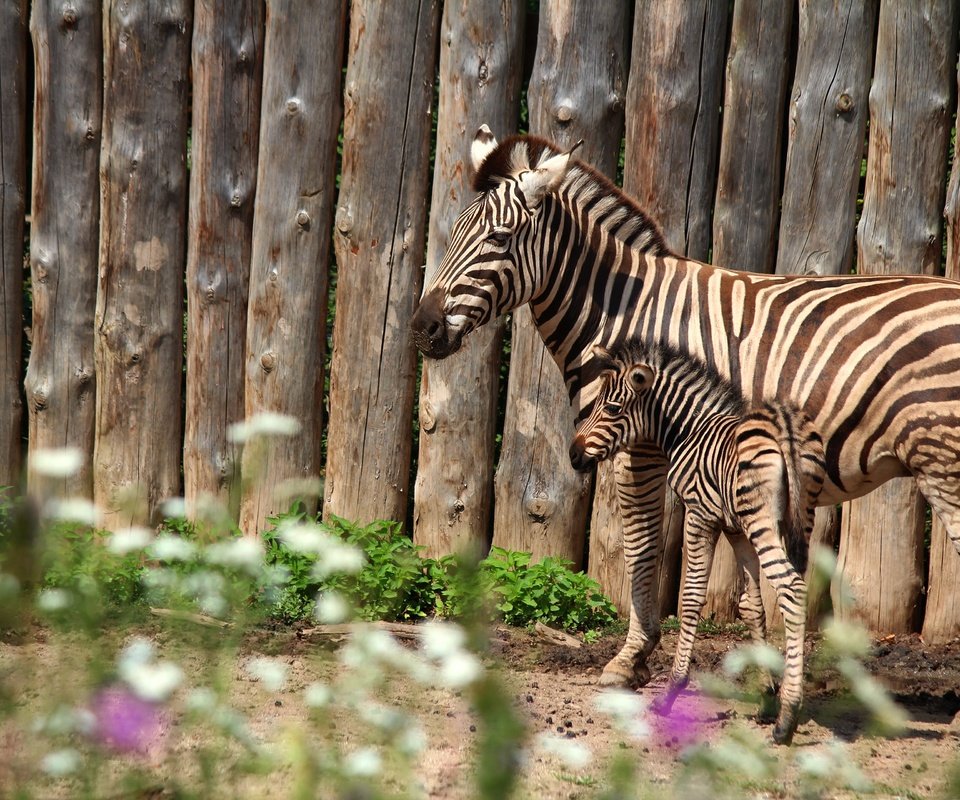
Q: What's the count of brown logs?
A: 13